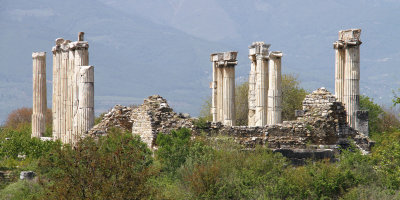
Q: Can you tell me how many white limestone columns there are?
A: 15